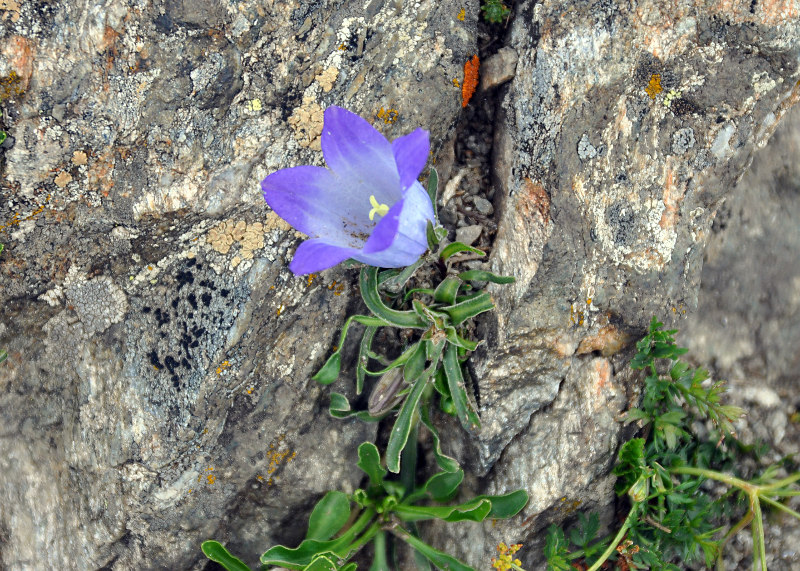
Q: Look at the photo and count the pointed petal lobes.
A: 5